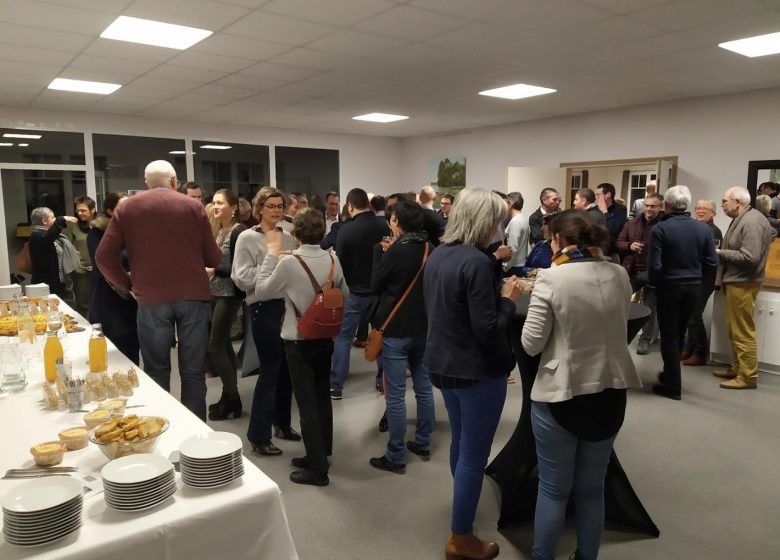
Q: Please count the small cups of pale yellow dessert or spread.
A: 4